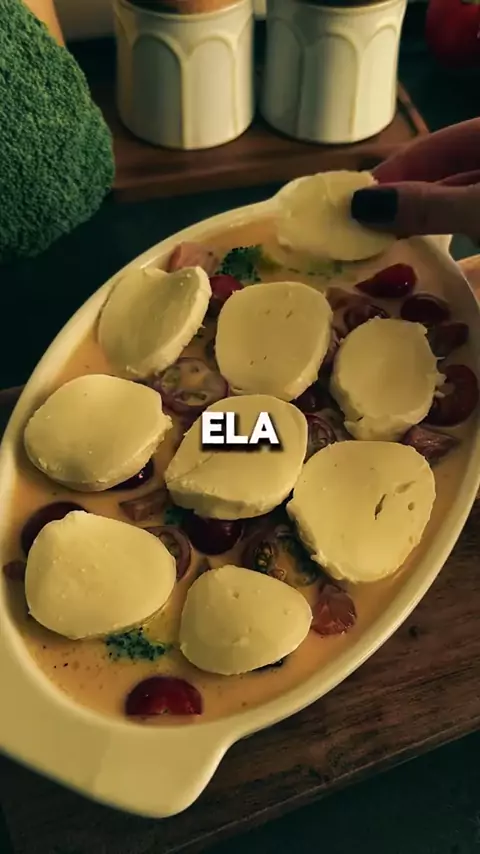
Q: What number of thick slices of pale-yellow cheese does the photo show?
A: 9